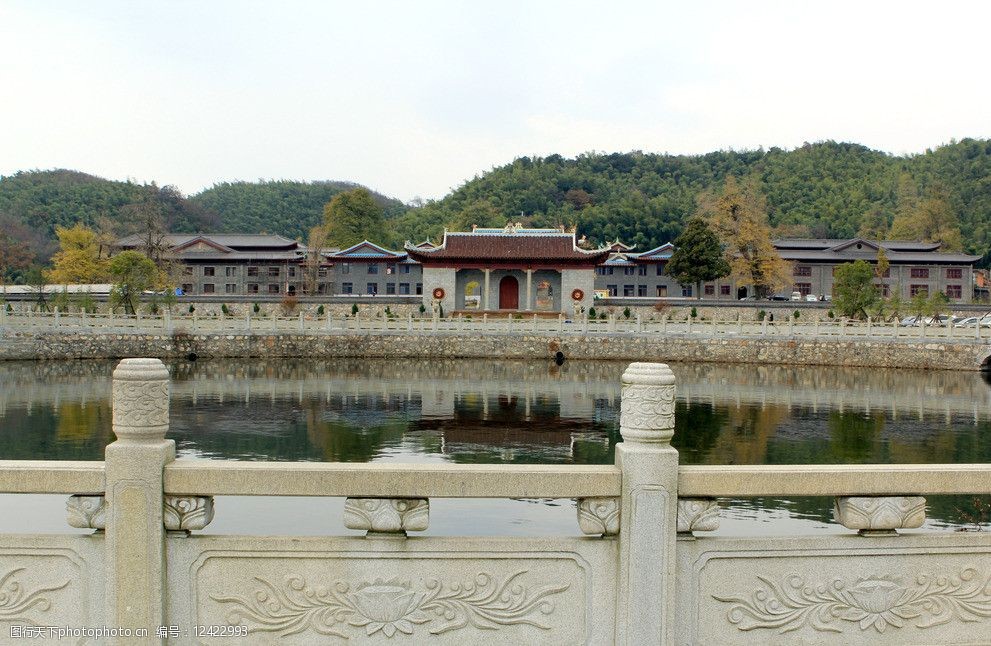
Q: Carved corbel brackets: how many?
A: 6